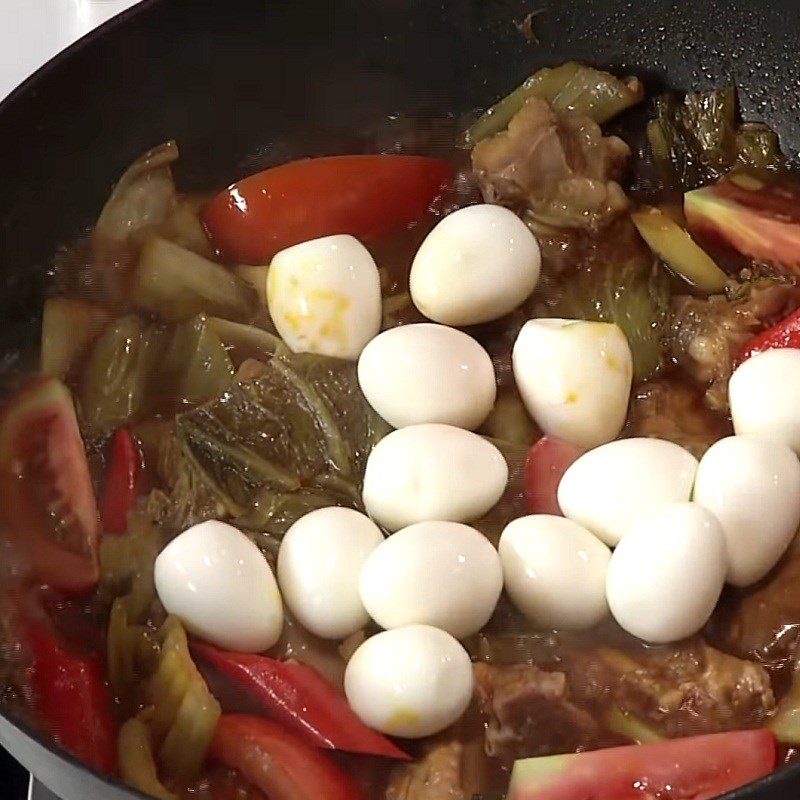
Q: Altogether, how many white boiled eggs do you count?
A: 14